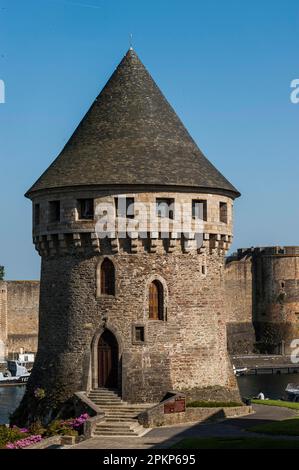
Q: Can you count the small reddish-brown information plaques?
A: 1